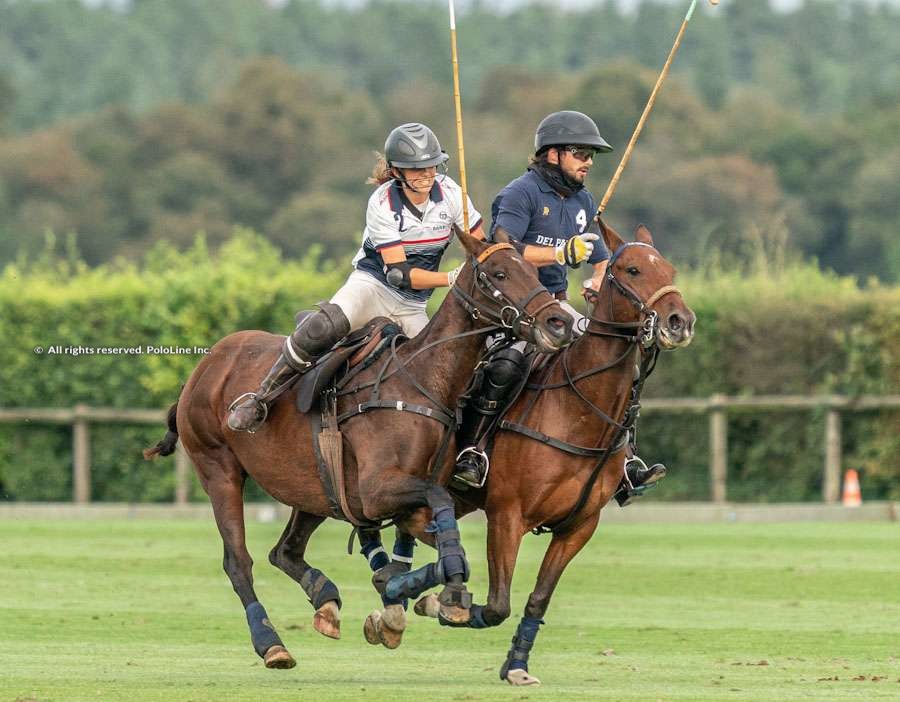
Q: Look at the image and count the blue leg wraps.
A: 8